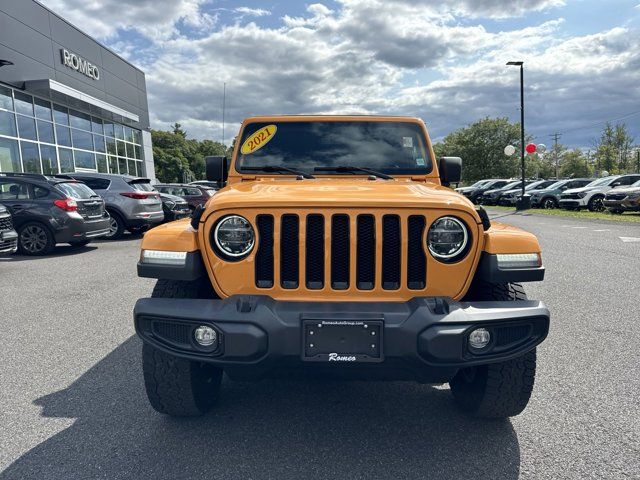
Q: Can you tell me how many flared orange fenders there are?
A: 2